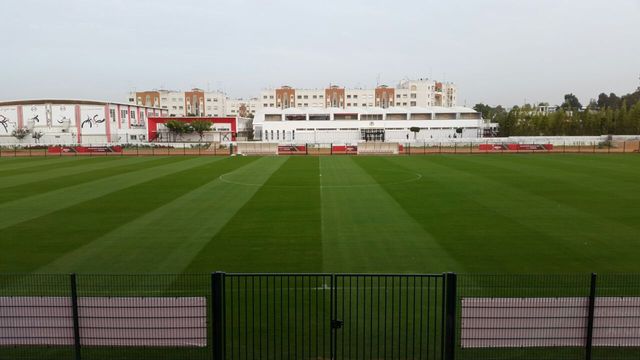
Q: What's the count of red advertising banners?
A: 4